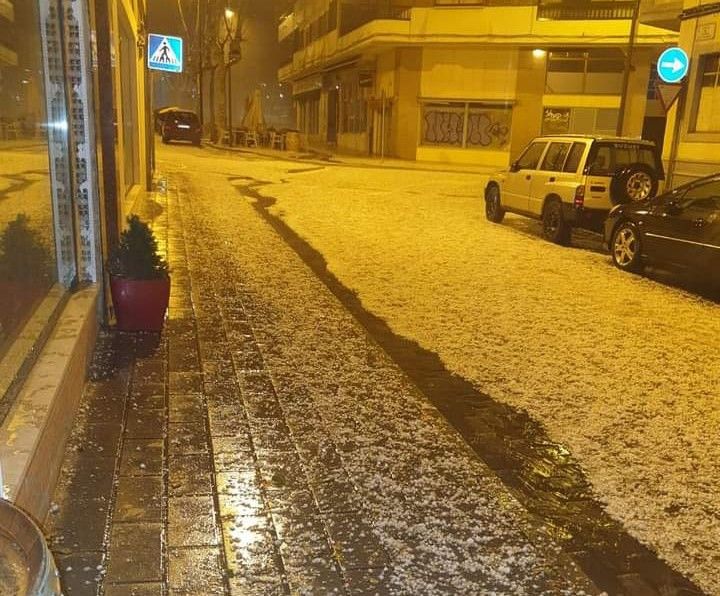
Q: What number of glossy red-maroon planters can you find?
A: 1